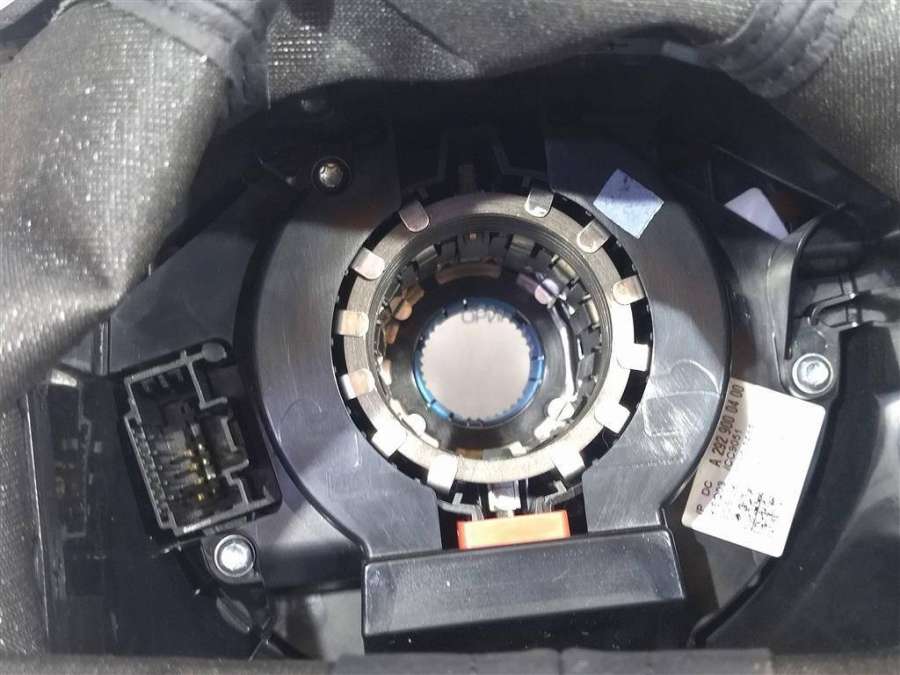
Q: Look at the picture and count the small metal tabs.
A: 12